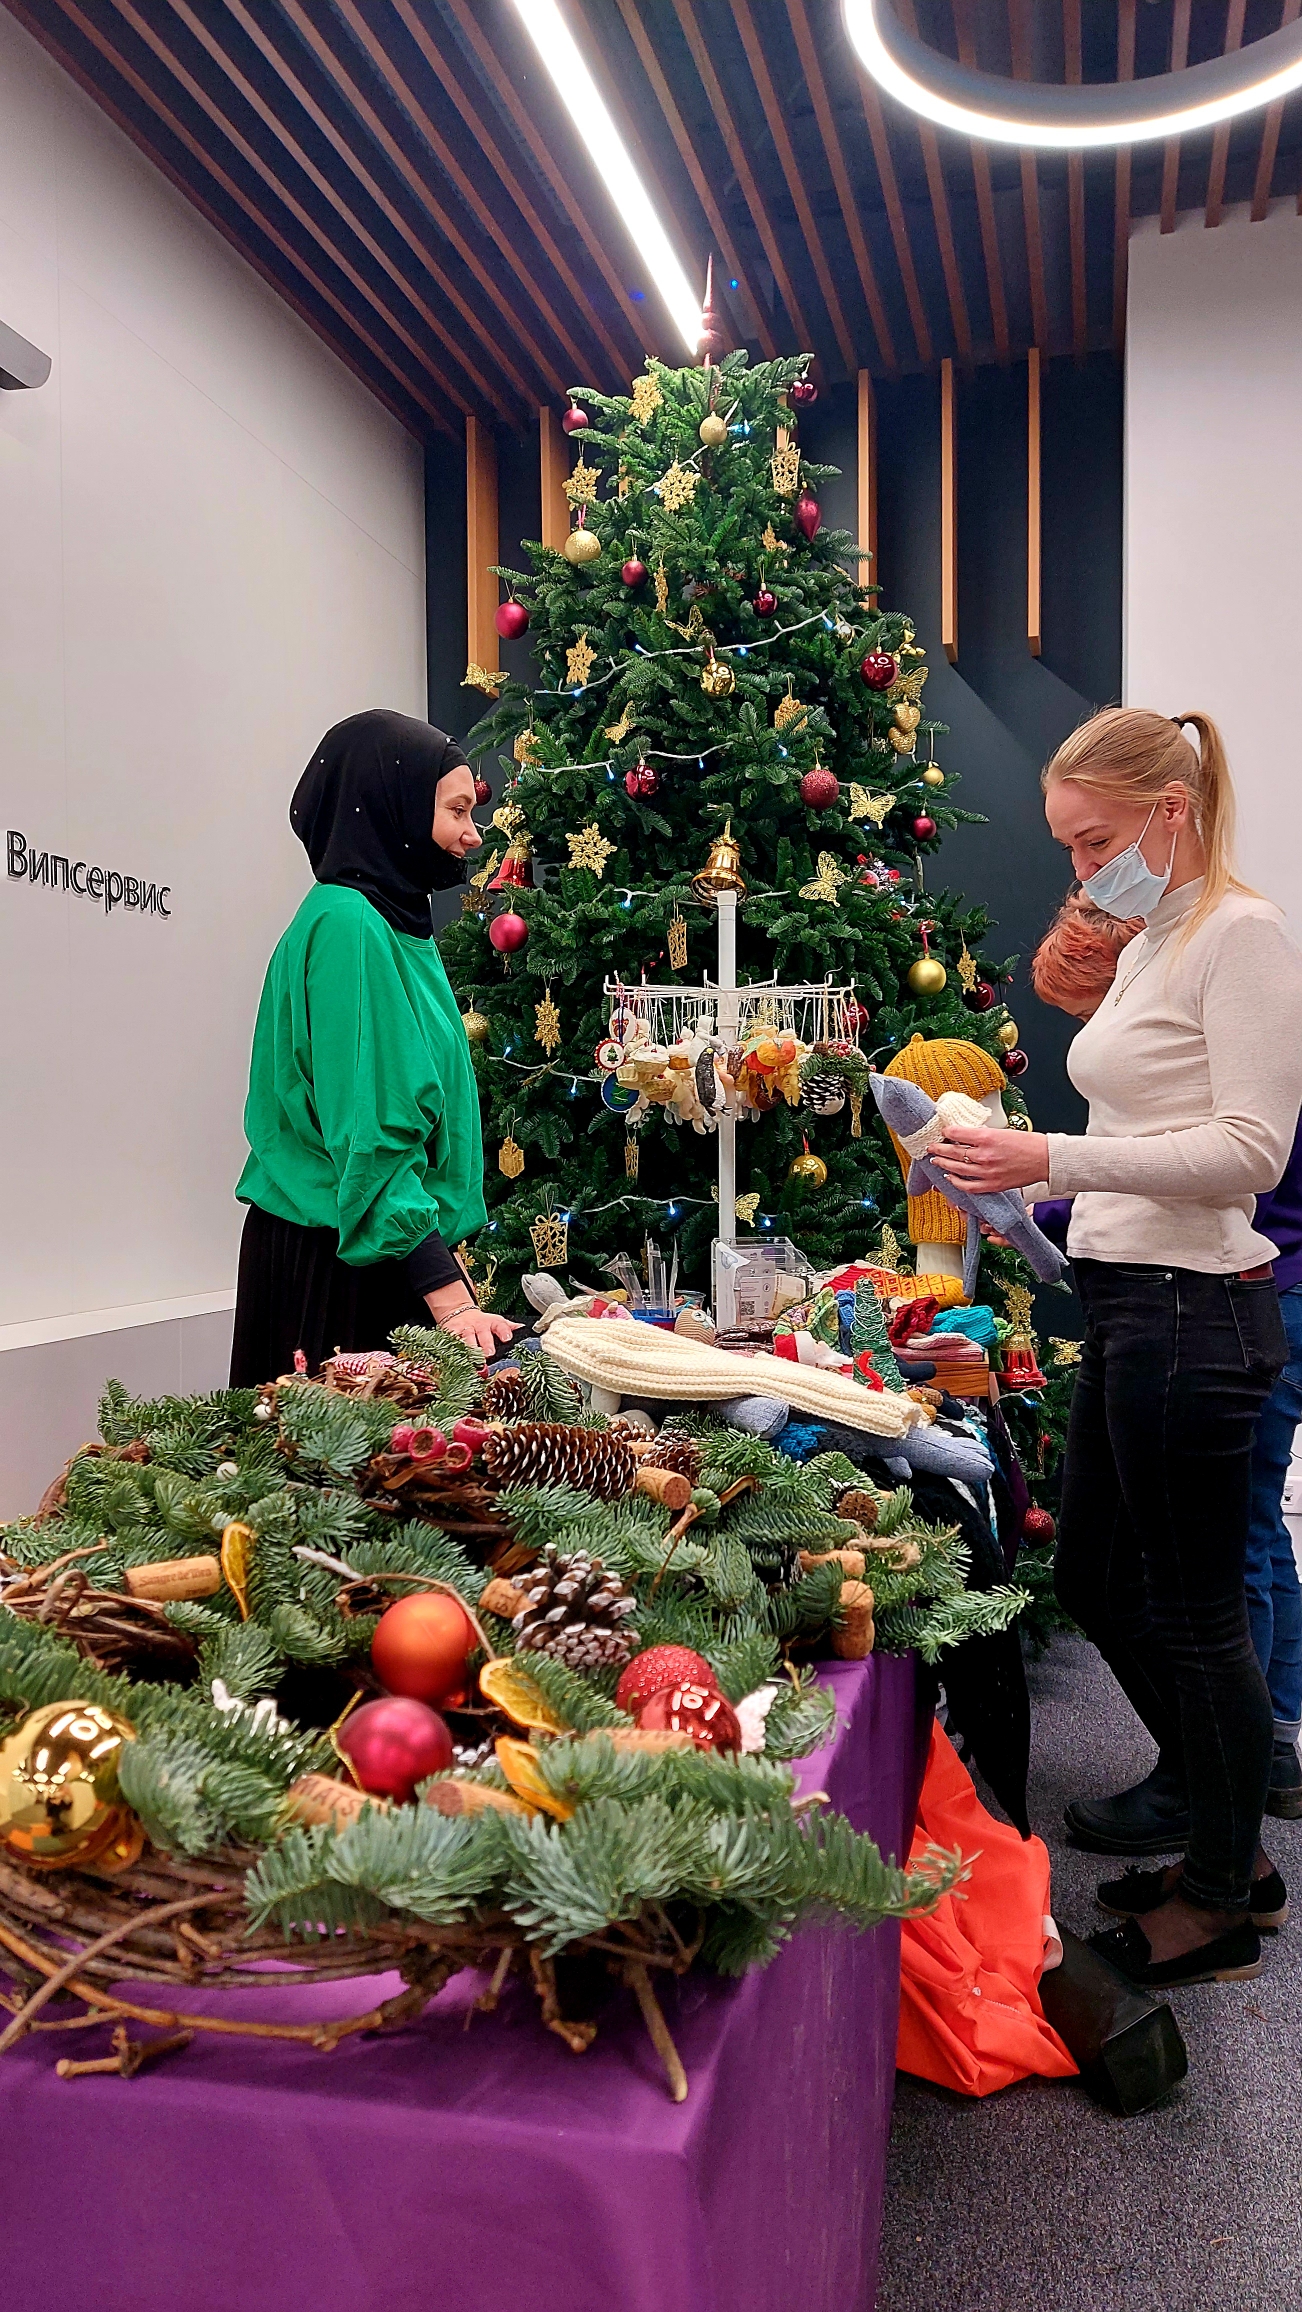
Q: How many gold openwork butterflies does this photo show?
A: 10